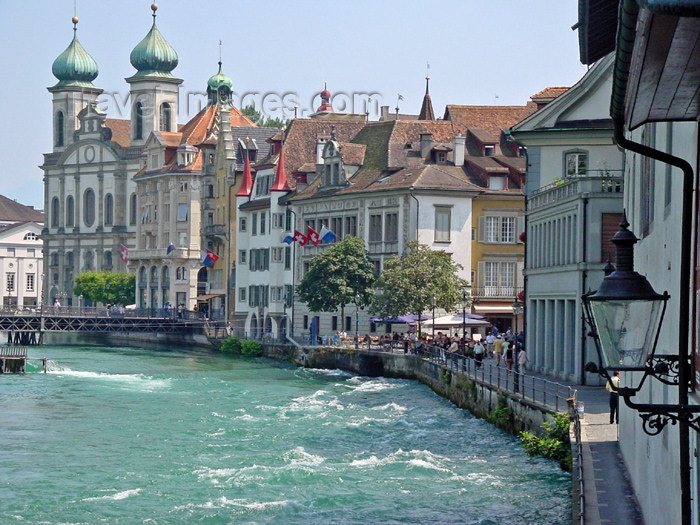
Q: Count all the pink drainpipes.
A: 0